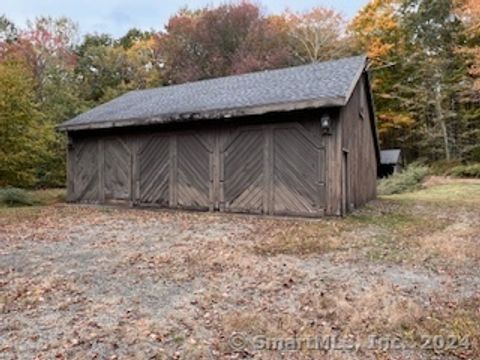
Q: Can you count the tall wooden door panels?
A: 6